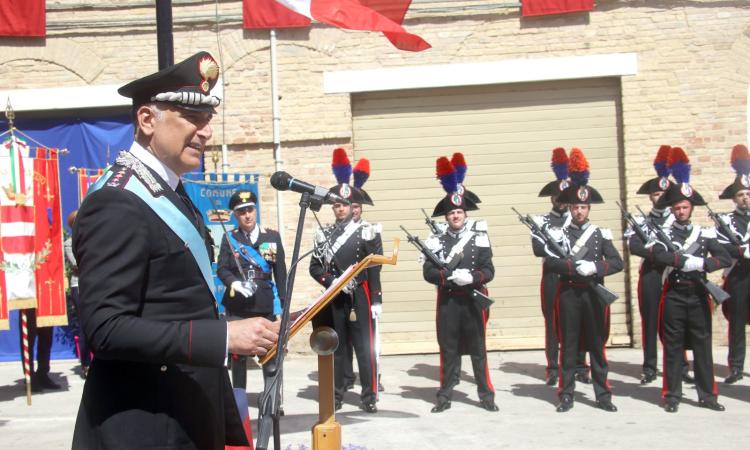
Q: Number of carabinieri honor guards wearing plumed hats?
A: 9